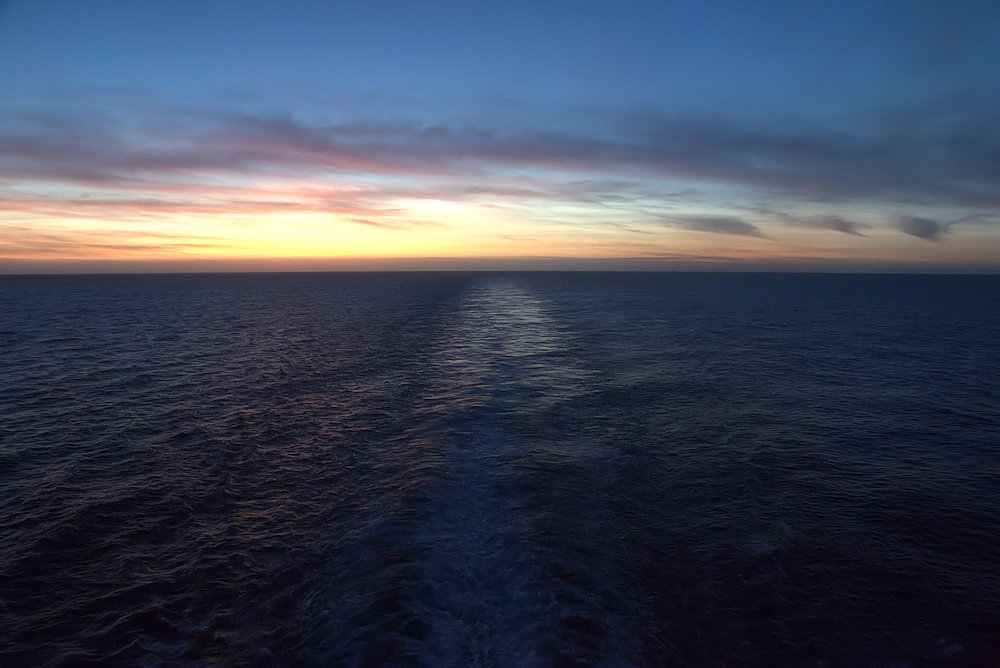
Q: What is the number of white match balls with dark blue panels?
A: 0